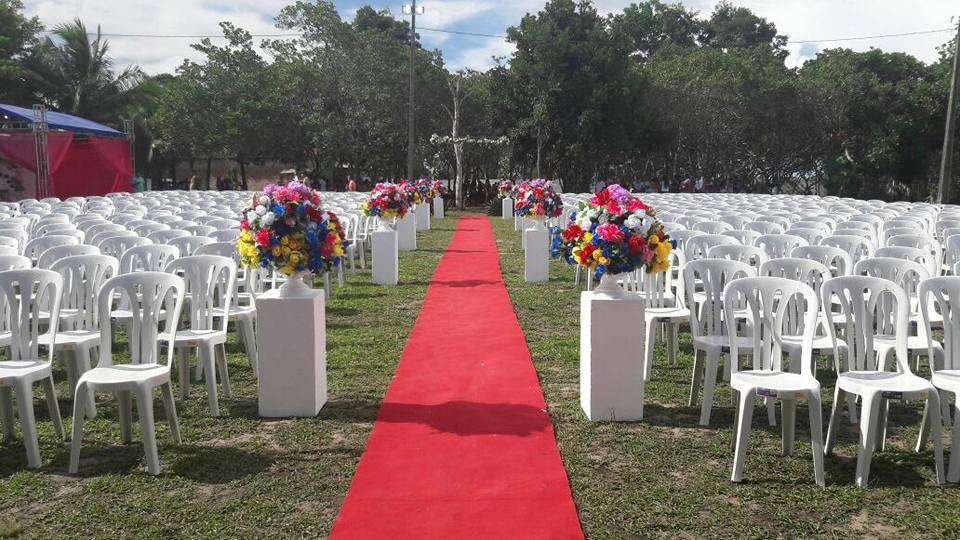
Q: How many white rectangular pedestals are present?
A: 10